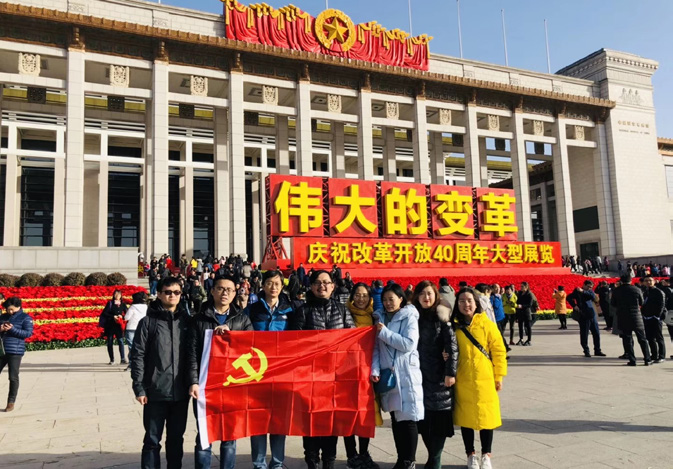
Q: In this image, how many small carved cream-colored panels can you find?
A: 10